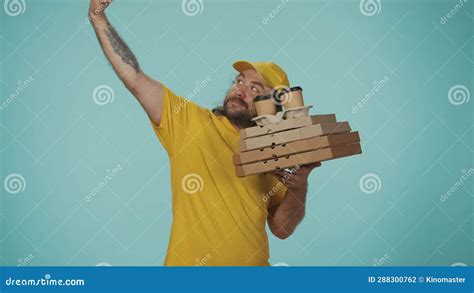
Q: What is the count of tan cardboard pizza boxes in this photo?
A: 4